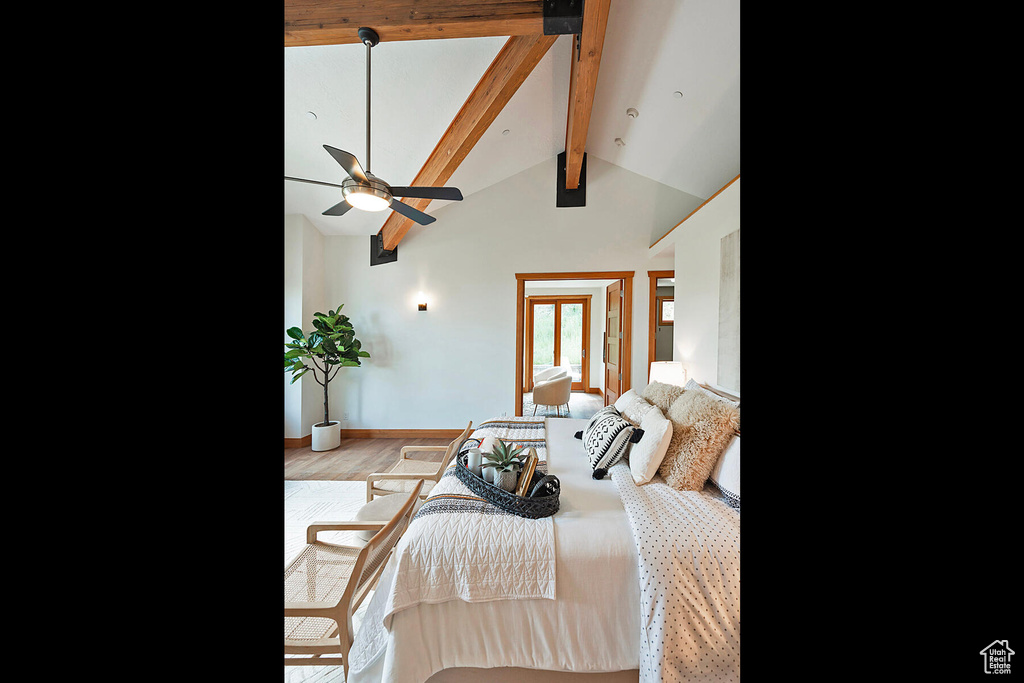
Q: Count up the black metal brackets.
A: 3